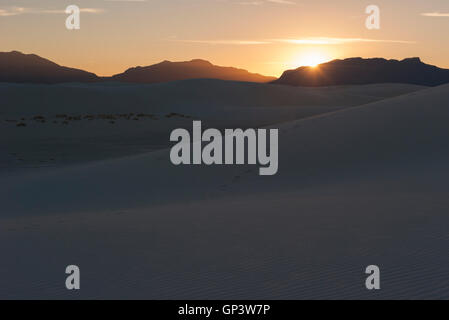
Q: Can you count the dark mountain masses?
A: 3